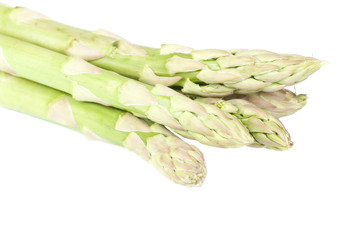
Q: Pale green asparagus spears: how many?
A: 5